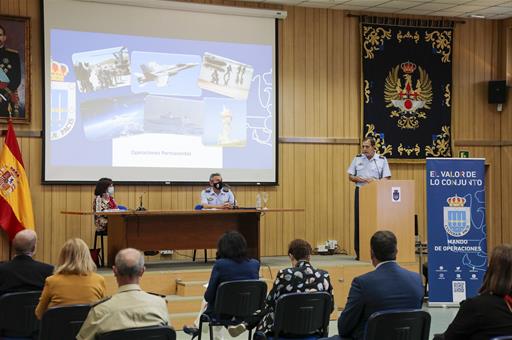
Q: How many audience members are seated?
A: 7